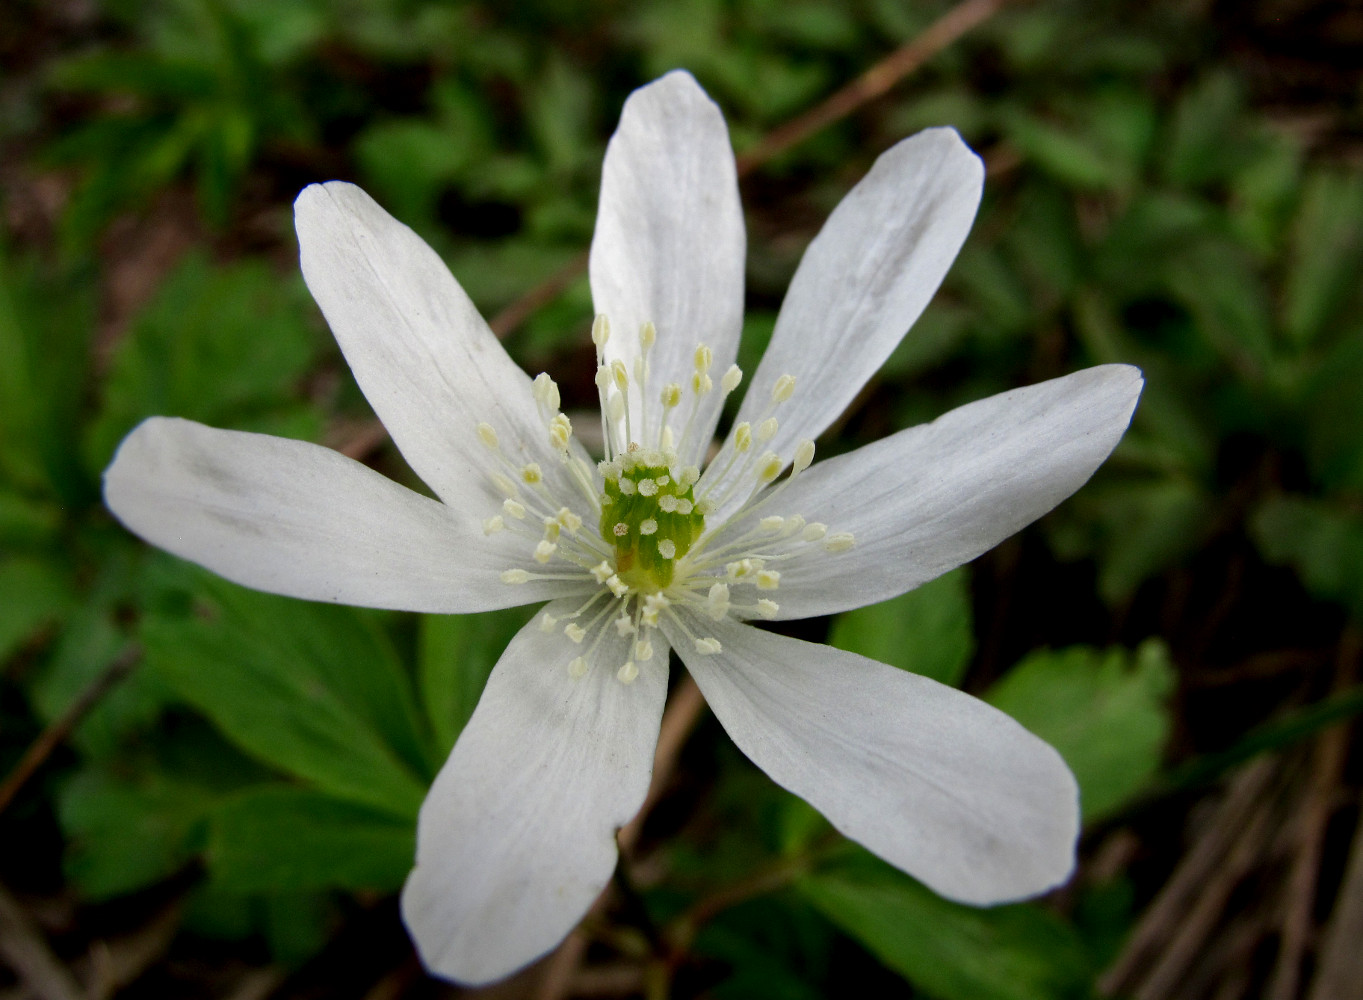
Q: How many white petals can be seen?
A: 7